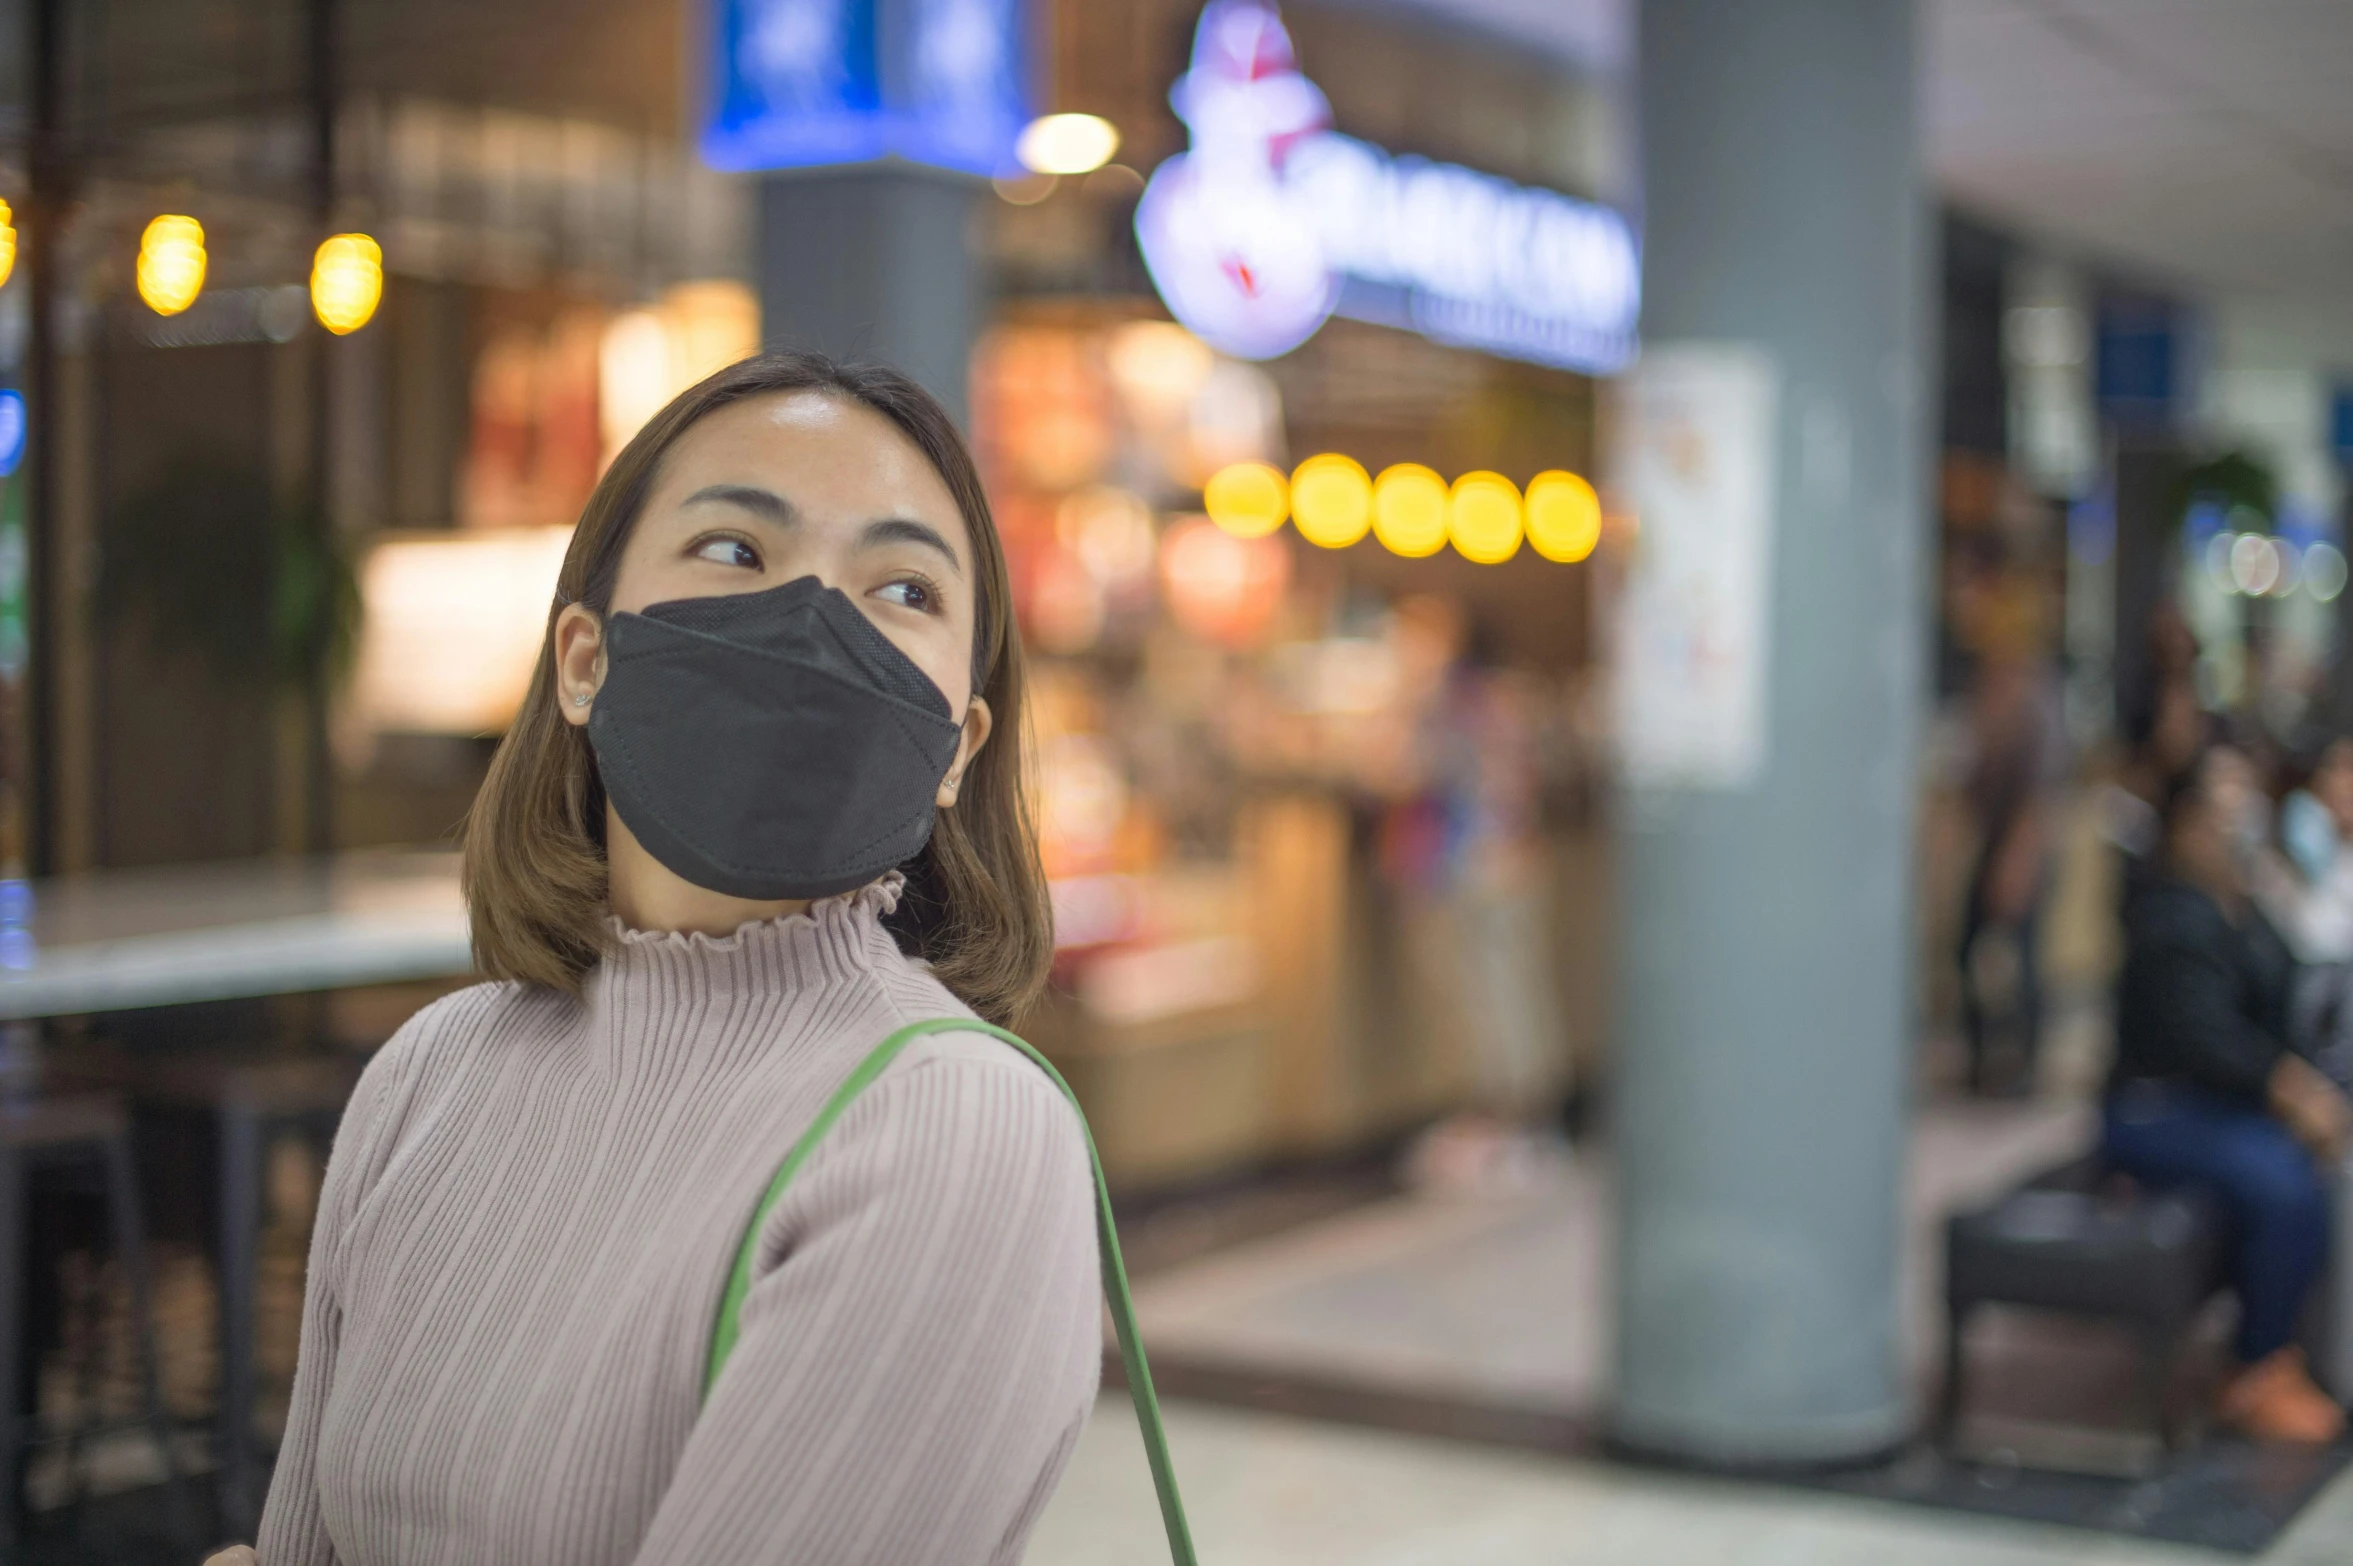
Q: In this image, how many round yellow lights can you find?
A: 5